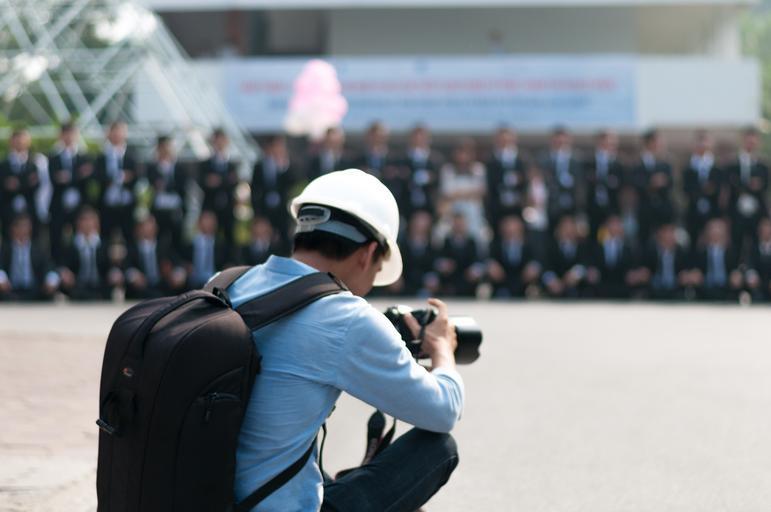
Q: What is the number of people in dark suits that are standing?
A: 15